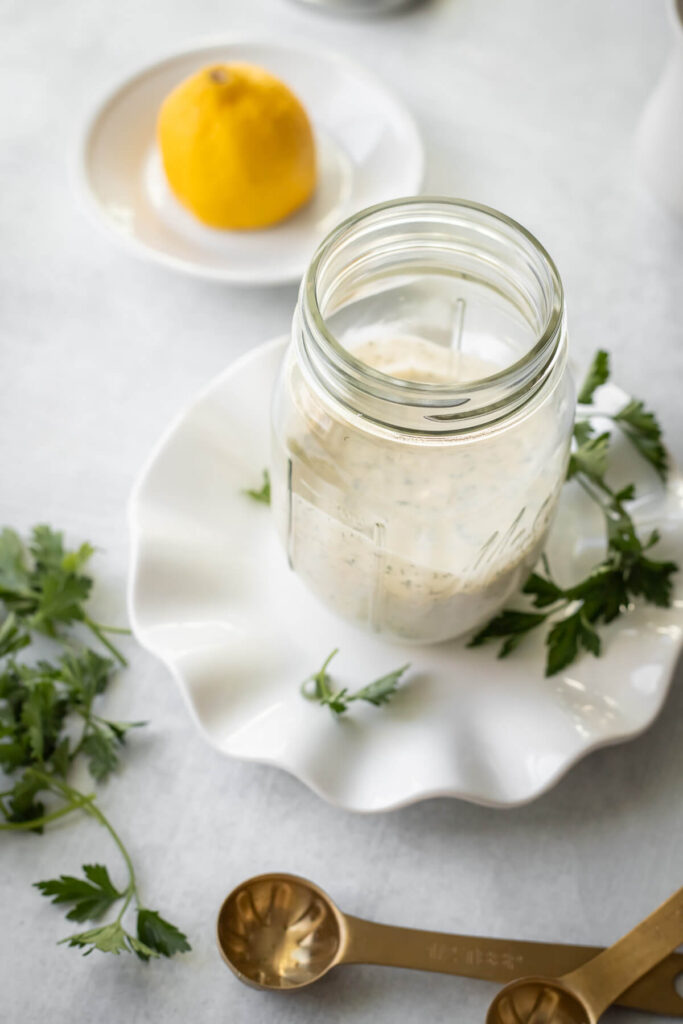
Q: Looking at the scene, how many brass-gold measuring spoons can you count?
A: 2